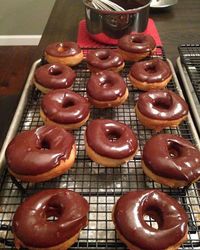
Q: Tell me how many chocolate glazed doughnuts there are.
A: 13